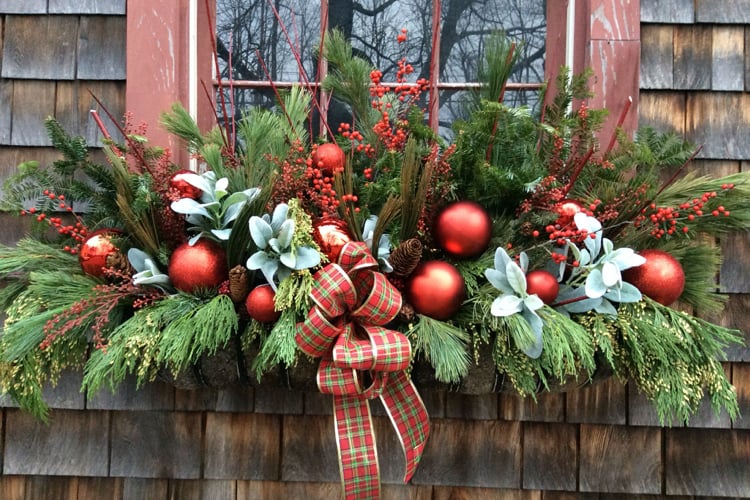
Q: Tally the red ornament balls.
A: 11